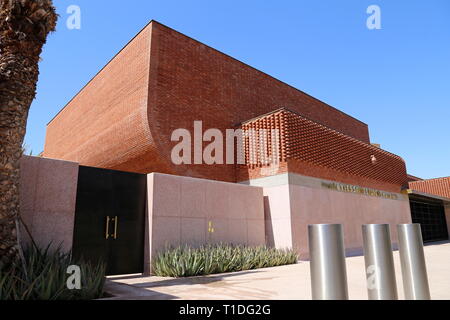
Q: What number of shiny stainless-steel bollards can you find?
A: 3